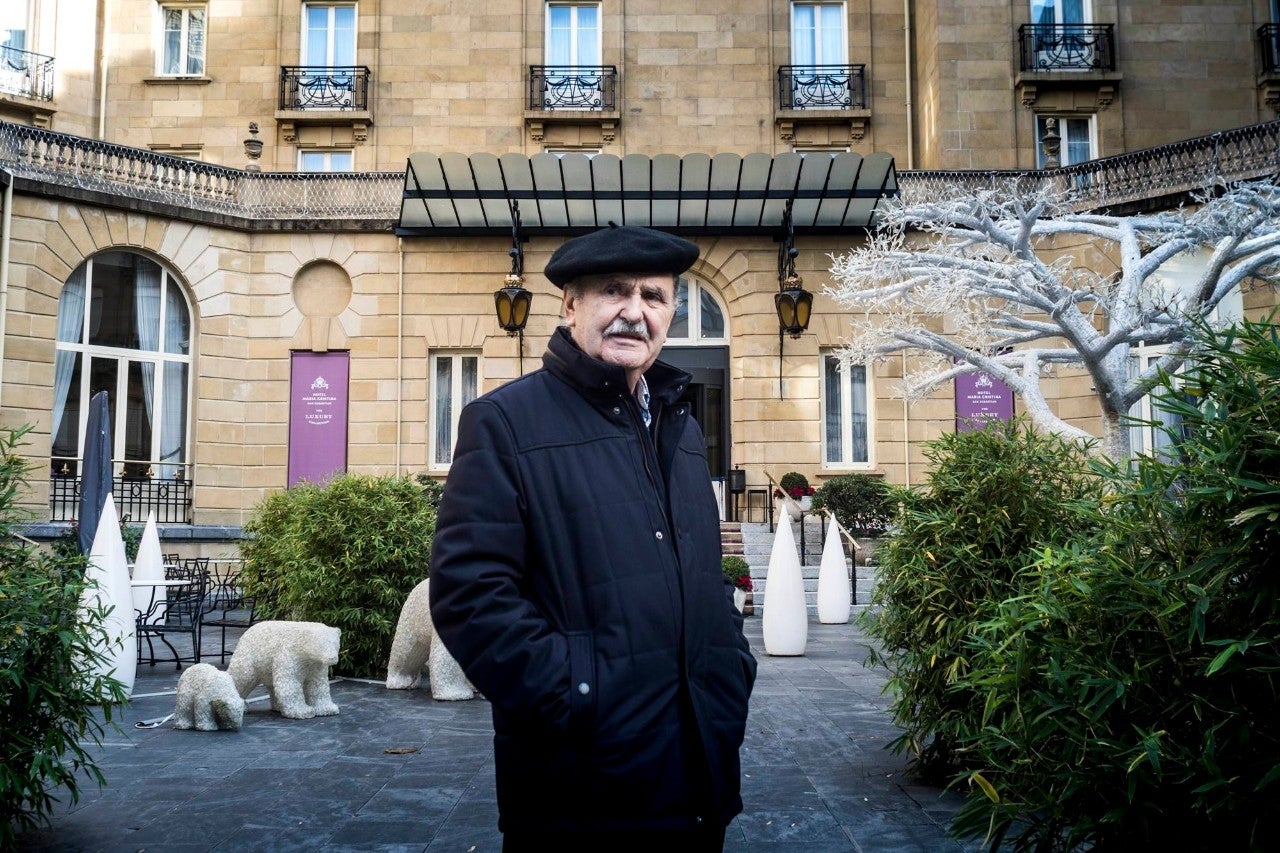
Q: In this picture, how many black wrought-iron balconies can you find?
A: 6